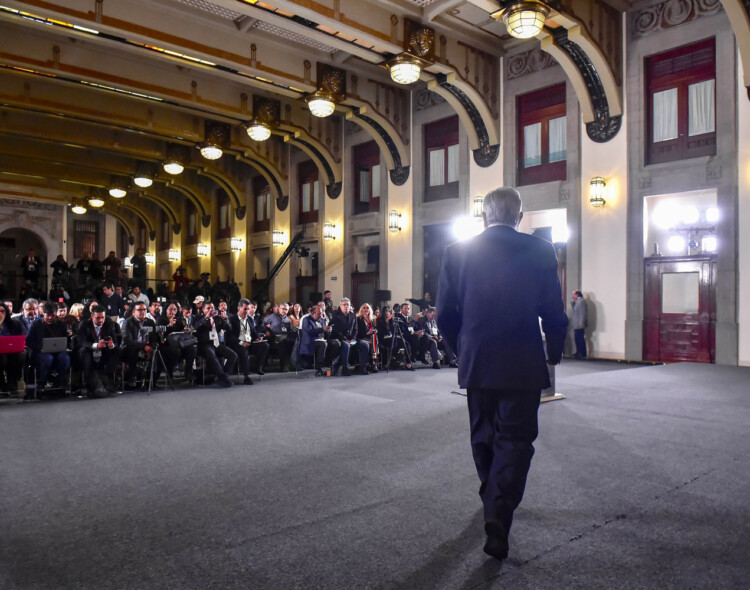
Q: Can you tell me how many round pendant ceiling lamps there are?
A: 10